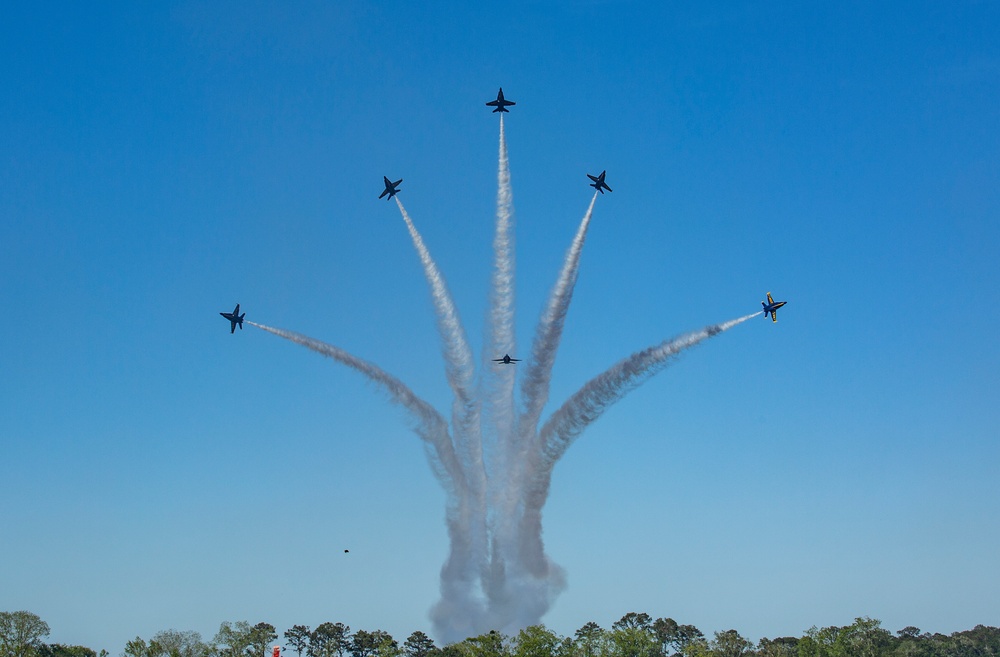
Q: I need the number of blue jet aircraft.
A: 6